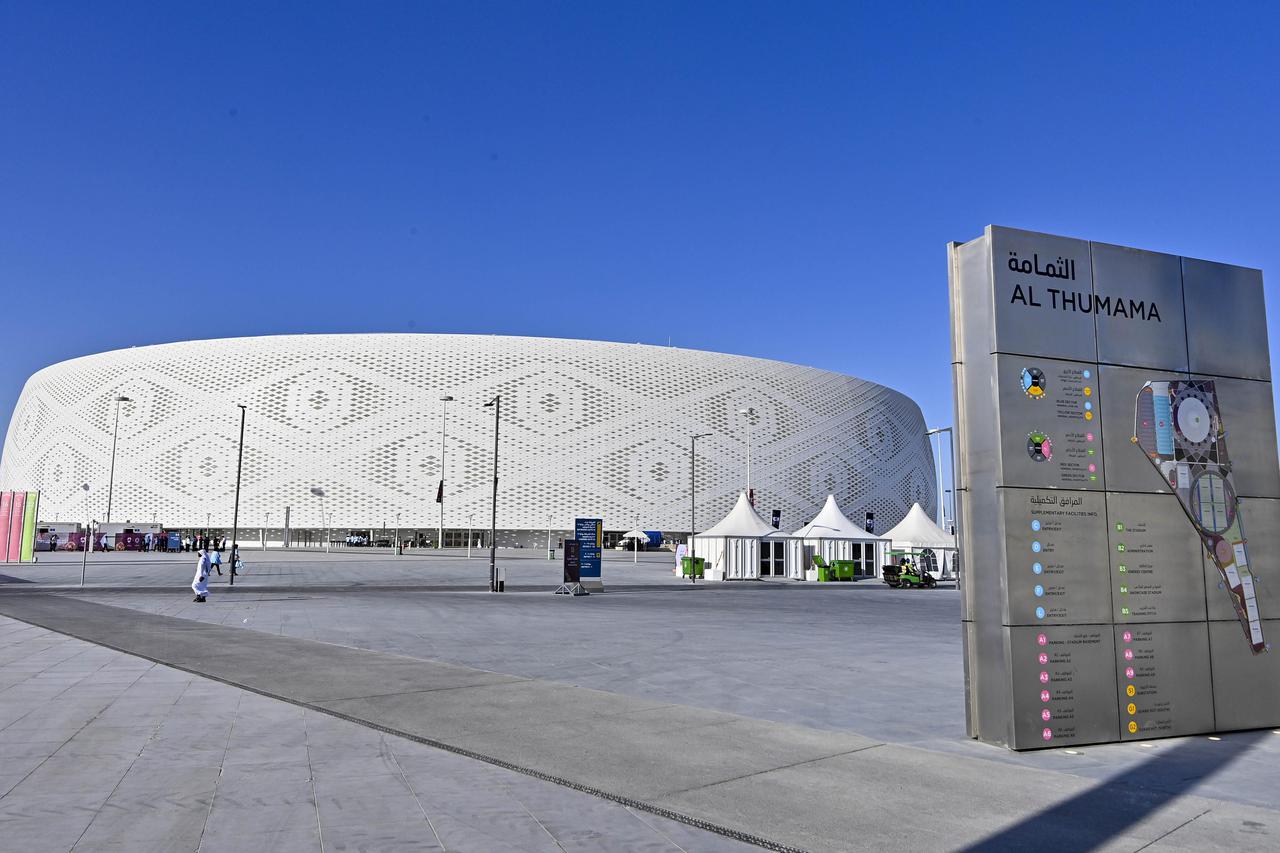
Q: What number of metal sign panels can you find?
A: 12